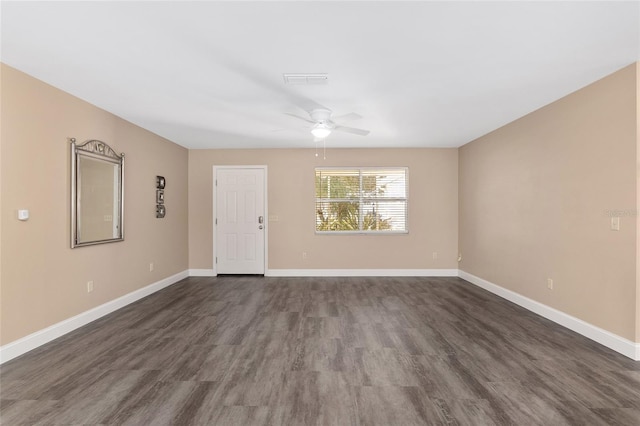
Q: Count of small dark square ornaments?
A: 3